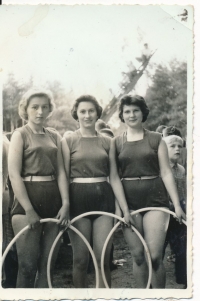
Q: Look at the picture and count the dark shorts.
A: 3